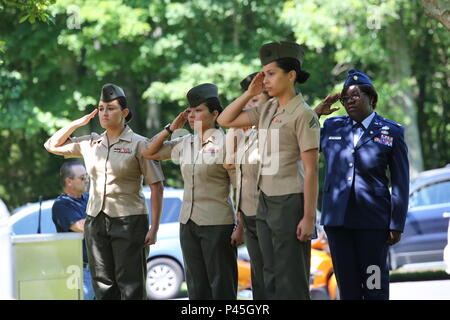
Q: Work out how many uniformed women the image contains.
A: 5